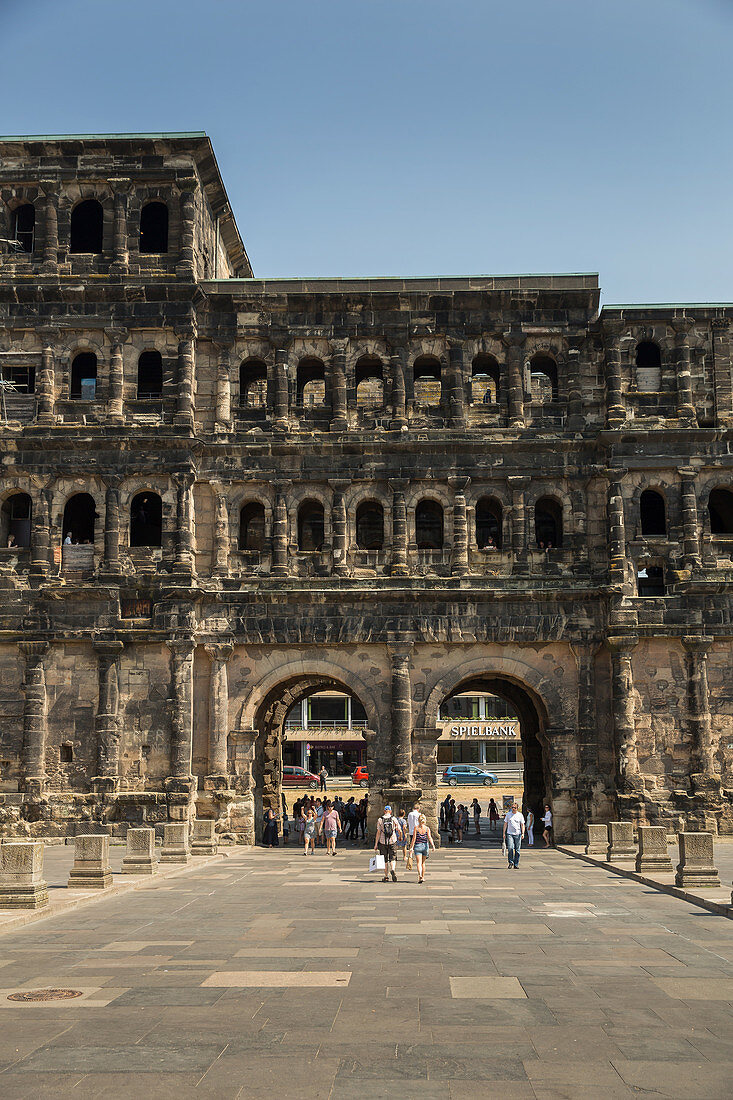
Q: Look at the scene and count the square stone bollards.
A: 9